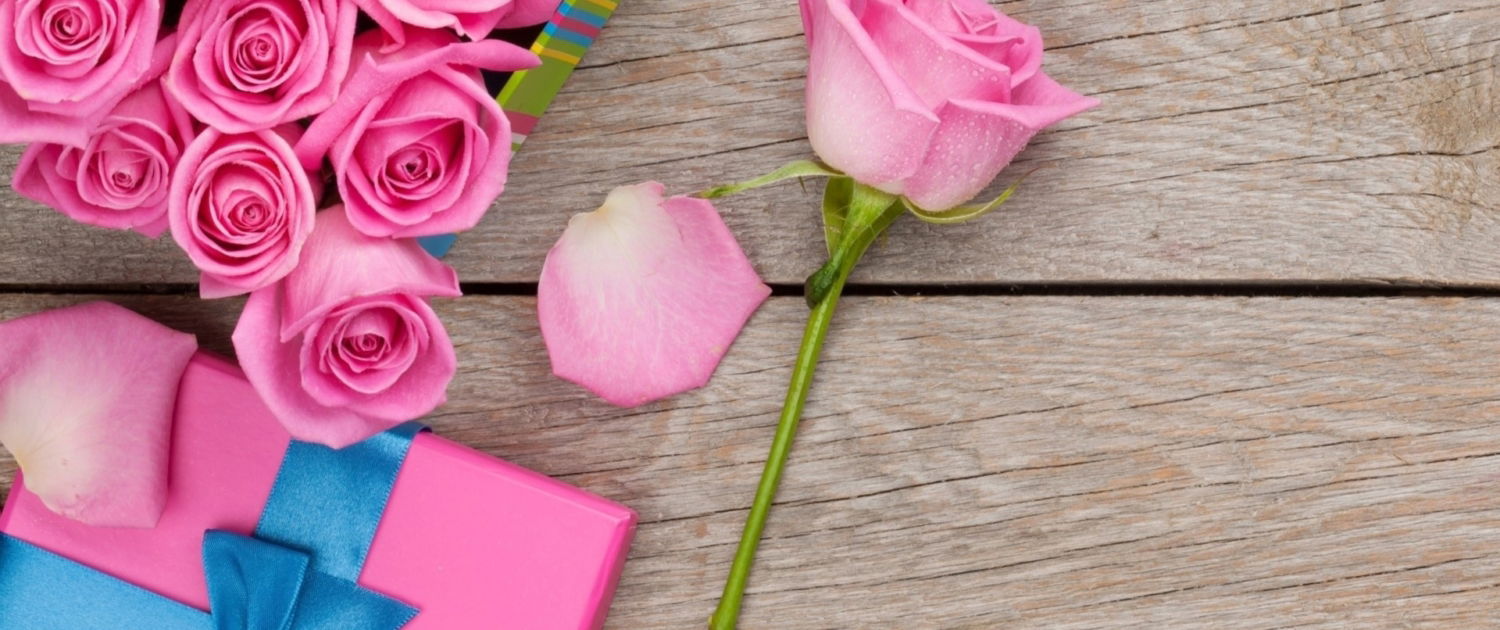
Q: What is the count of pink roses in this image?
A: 8